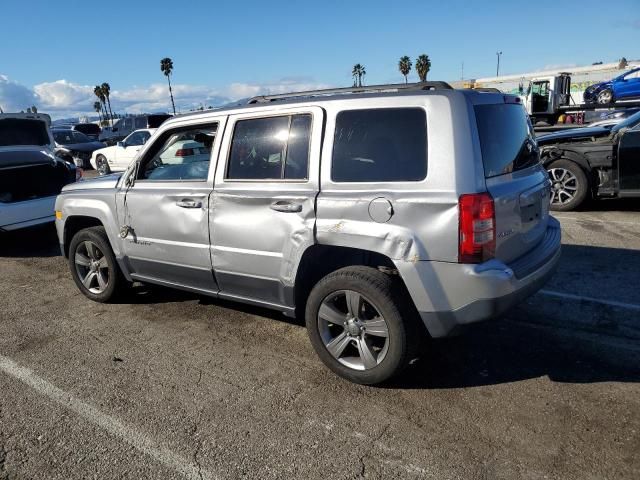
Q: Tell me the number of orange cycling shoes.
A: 0